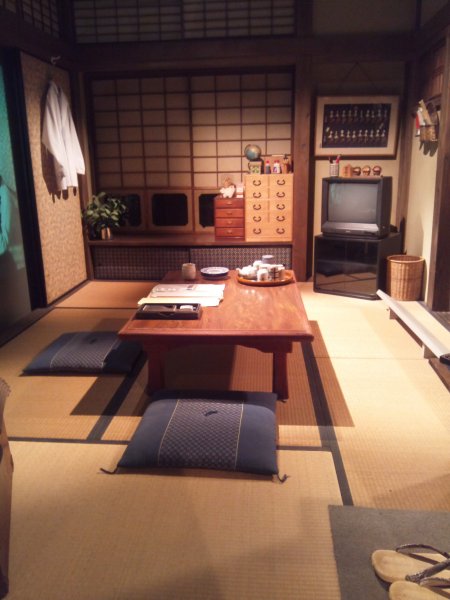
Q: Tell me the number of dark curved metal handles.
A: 10